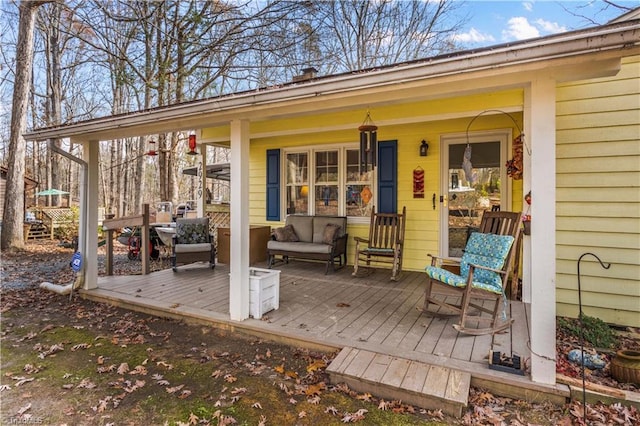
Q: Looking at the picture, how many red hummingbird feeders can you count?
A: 2